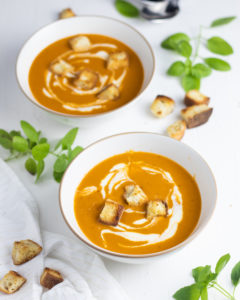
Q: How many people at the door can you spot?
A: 0